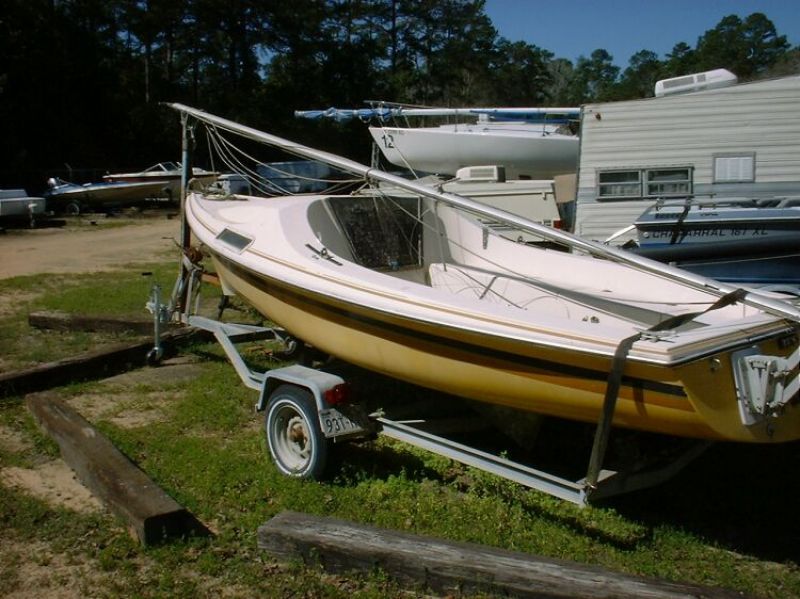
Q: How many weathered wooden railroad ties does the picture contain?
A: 4